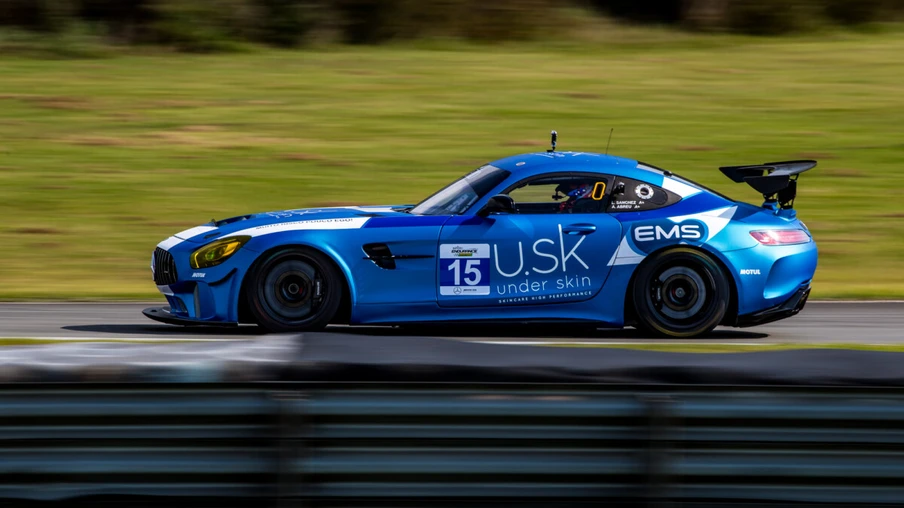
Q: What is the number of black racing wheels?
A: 2